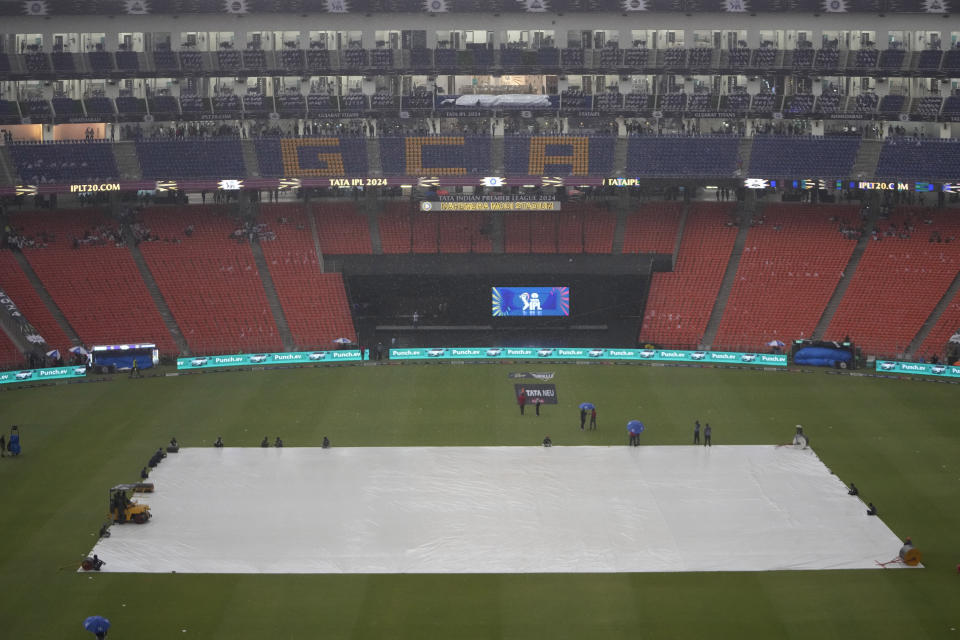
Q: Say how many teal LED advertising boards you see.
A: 4